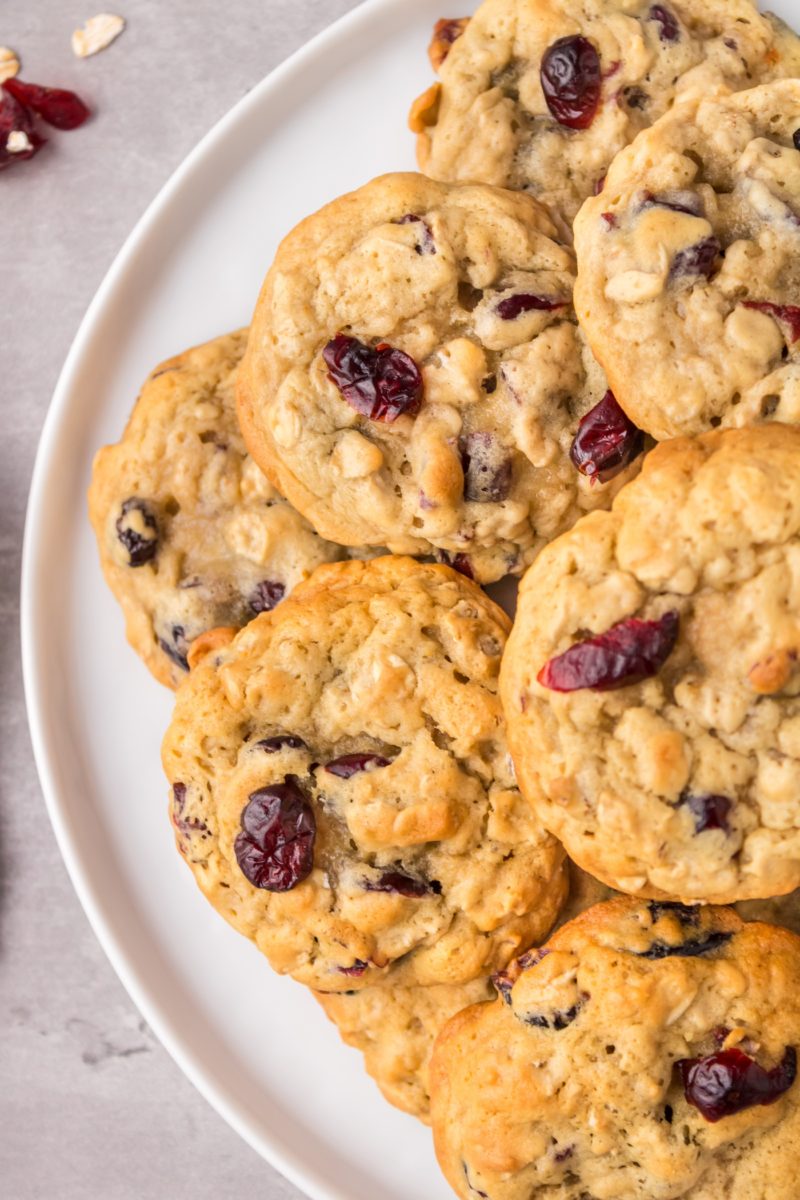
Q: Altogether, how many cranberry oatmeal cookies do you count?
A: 8